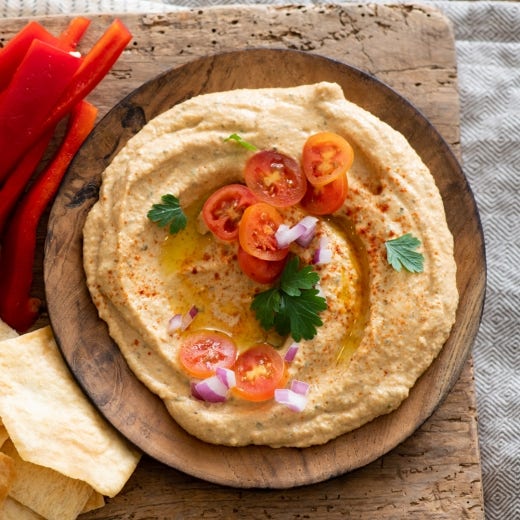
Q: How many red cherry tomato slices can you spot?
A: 8